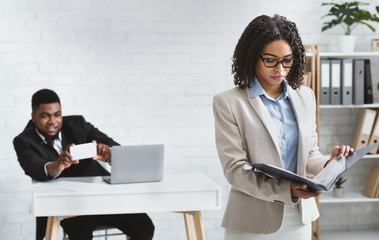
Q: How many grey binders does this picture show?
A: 4